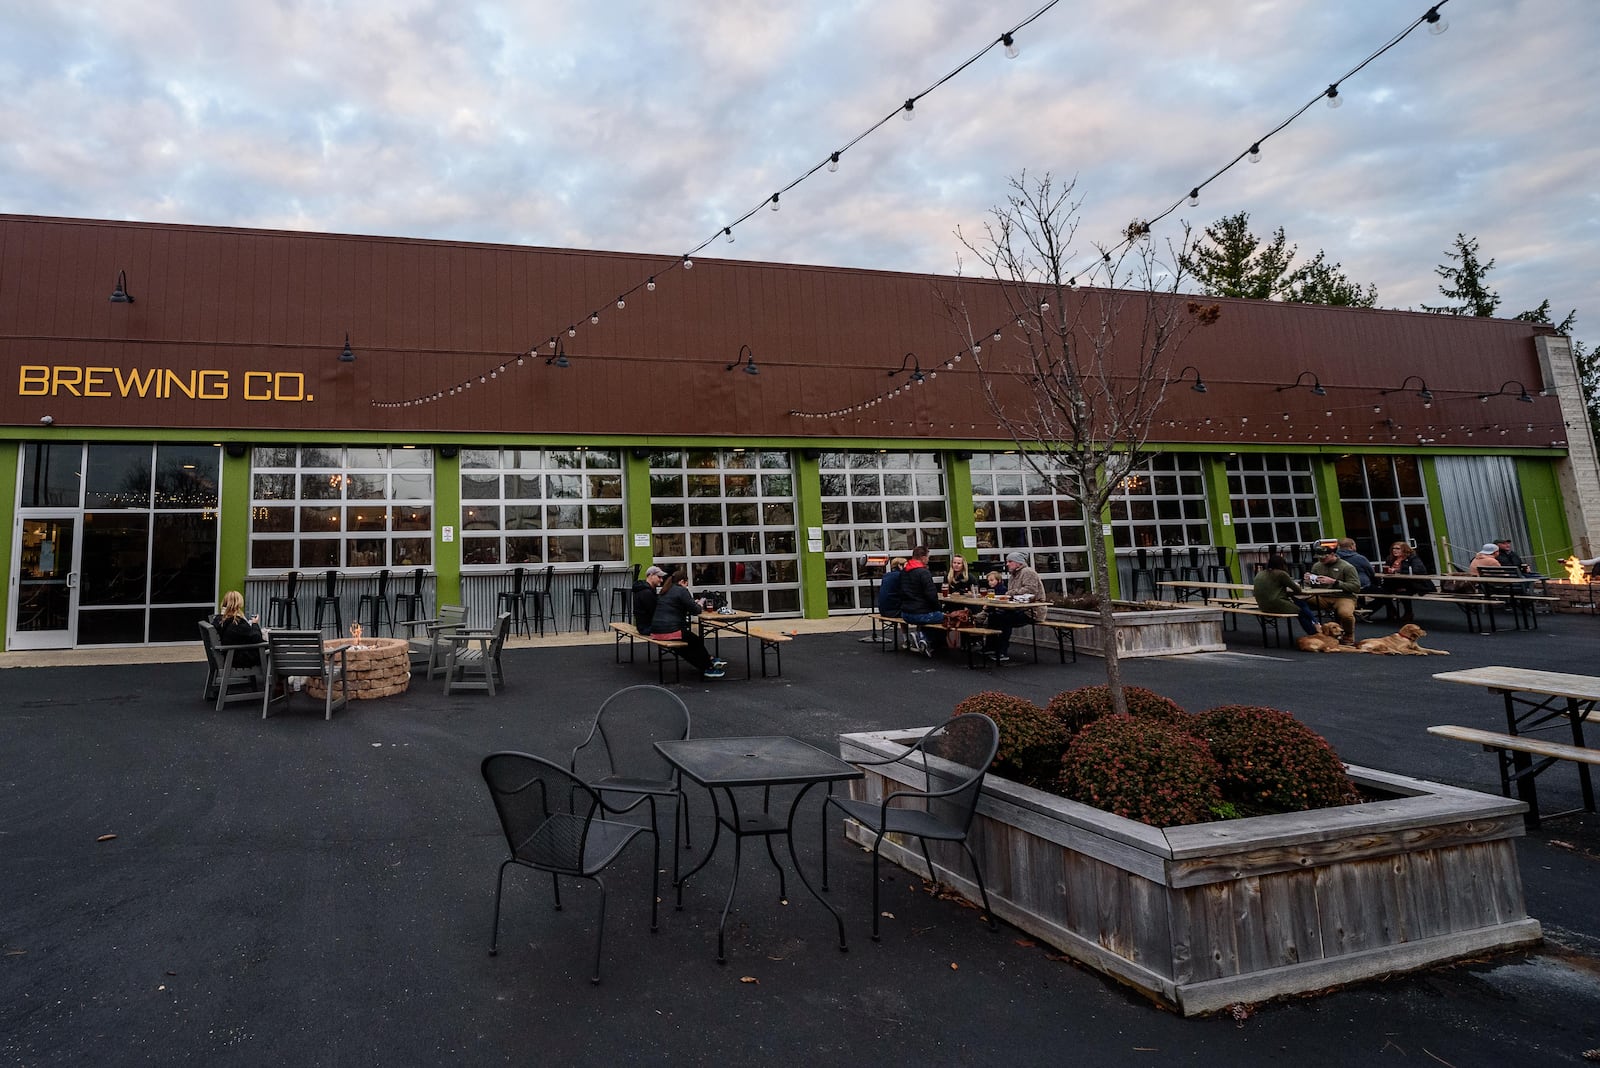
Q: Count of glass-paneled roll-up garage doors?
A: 7